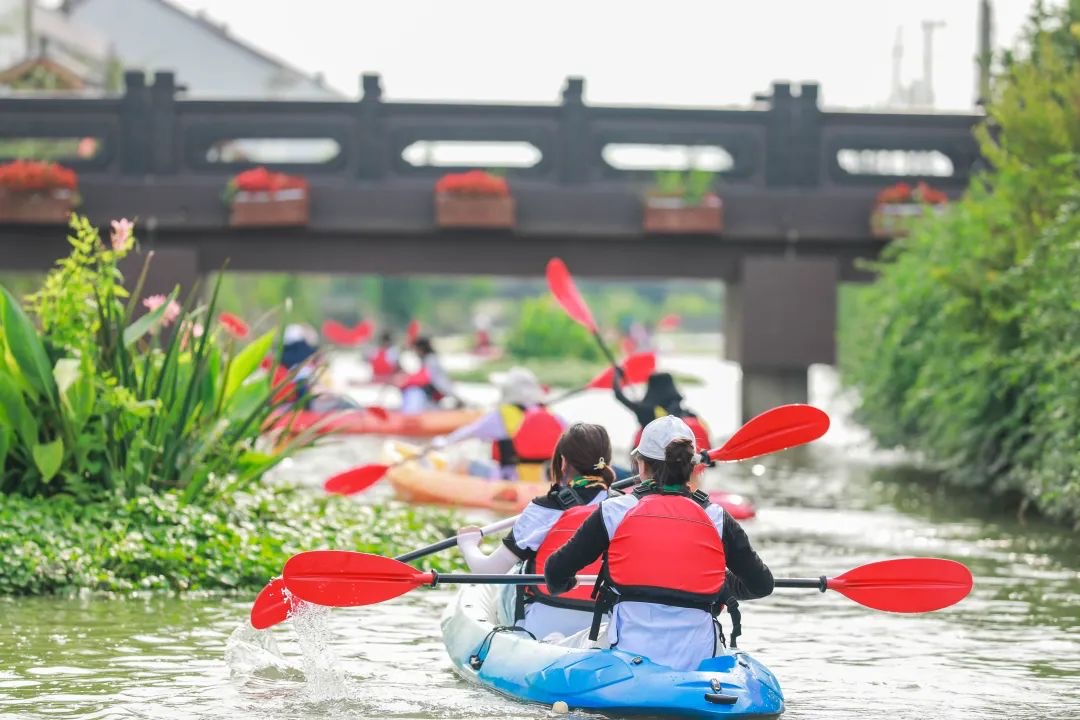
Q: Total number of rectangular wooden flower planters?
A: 5